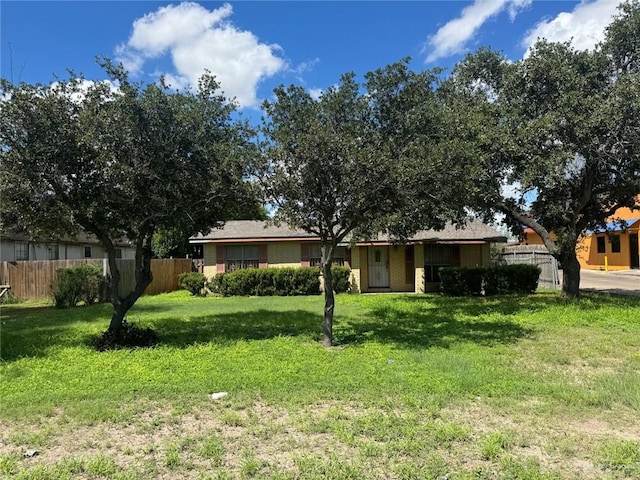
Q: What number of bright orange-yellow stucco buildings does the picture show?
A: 1